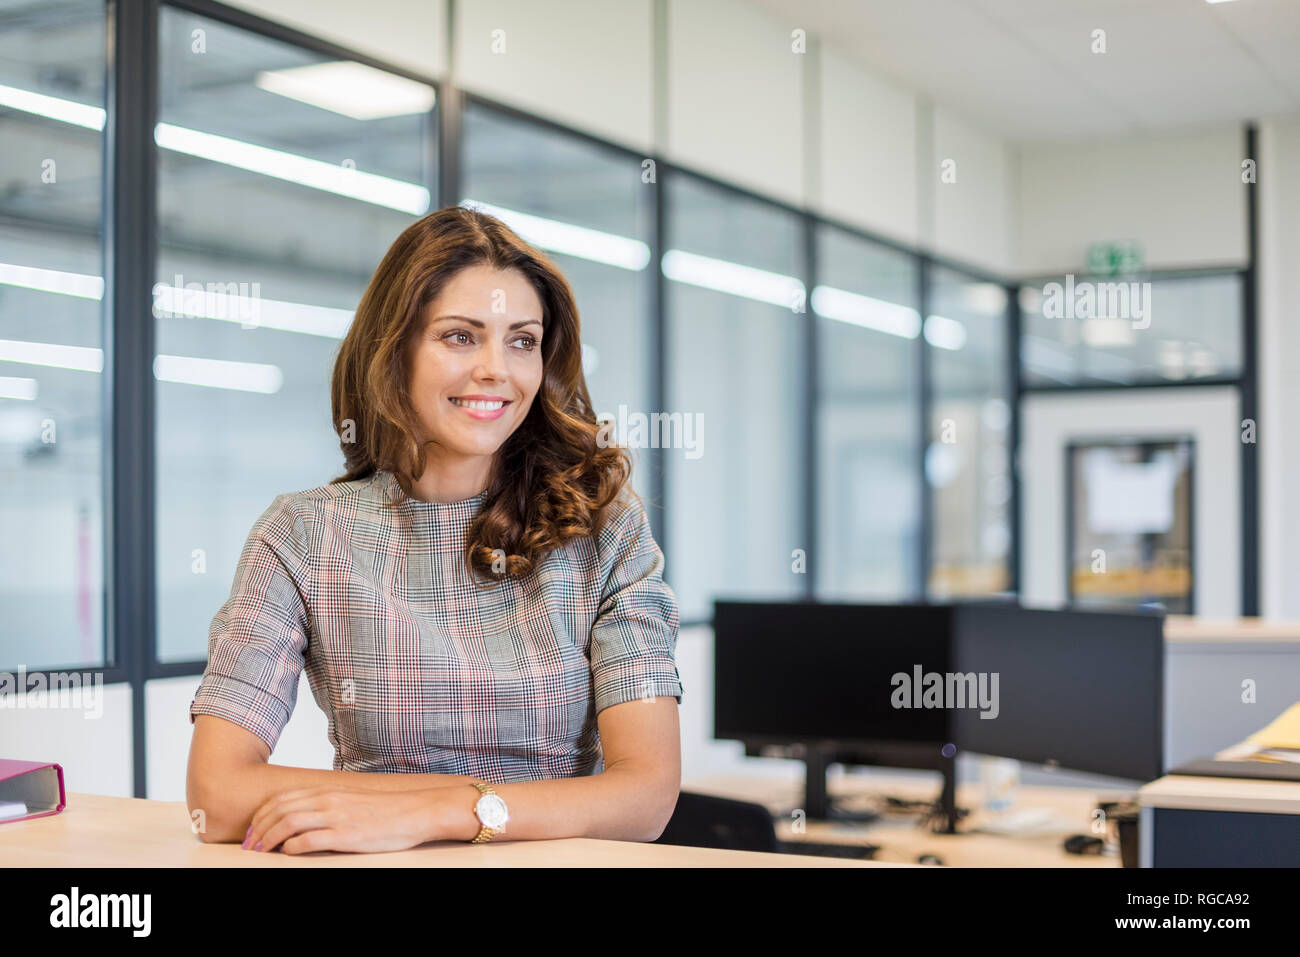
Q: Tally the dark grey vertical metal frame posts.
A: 7